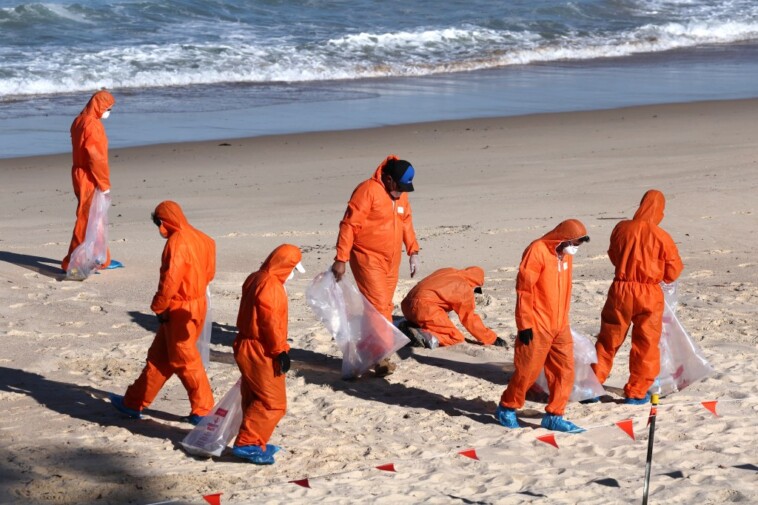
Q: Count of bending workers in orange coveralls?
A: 1